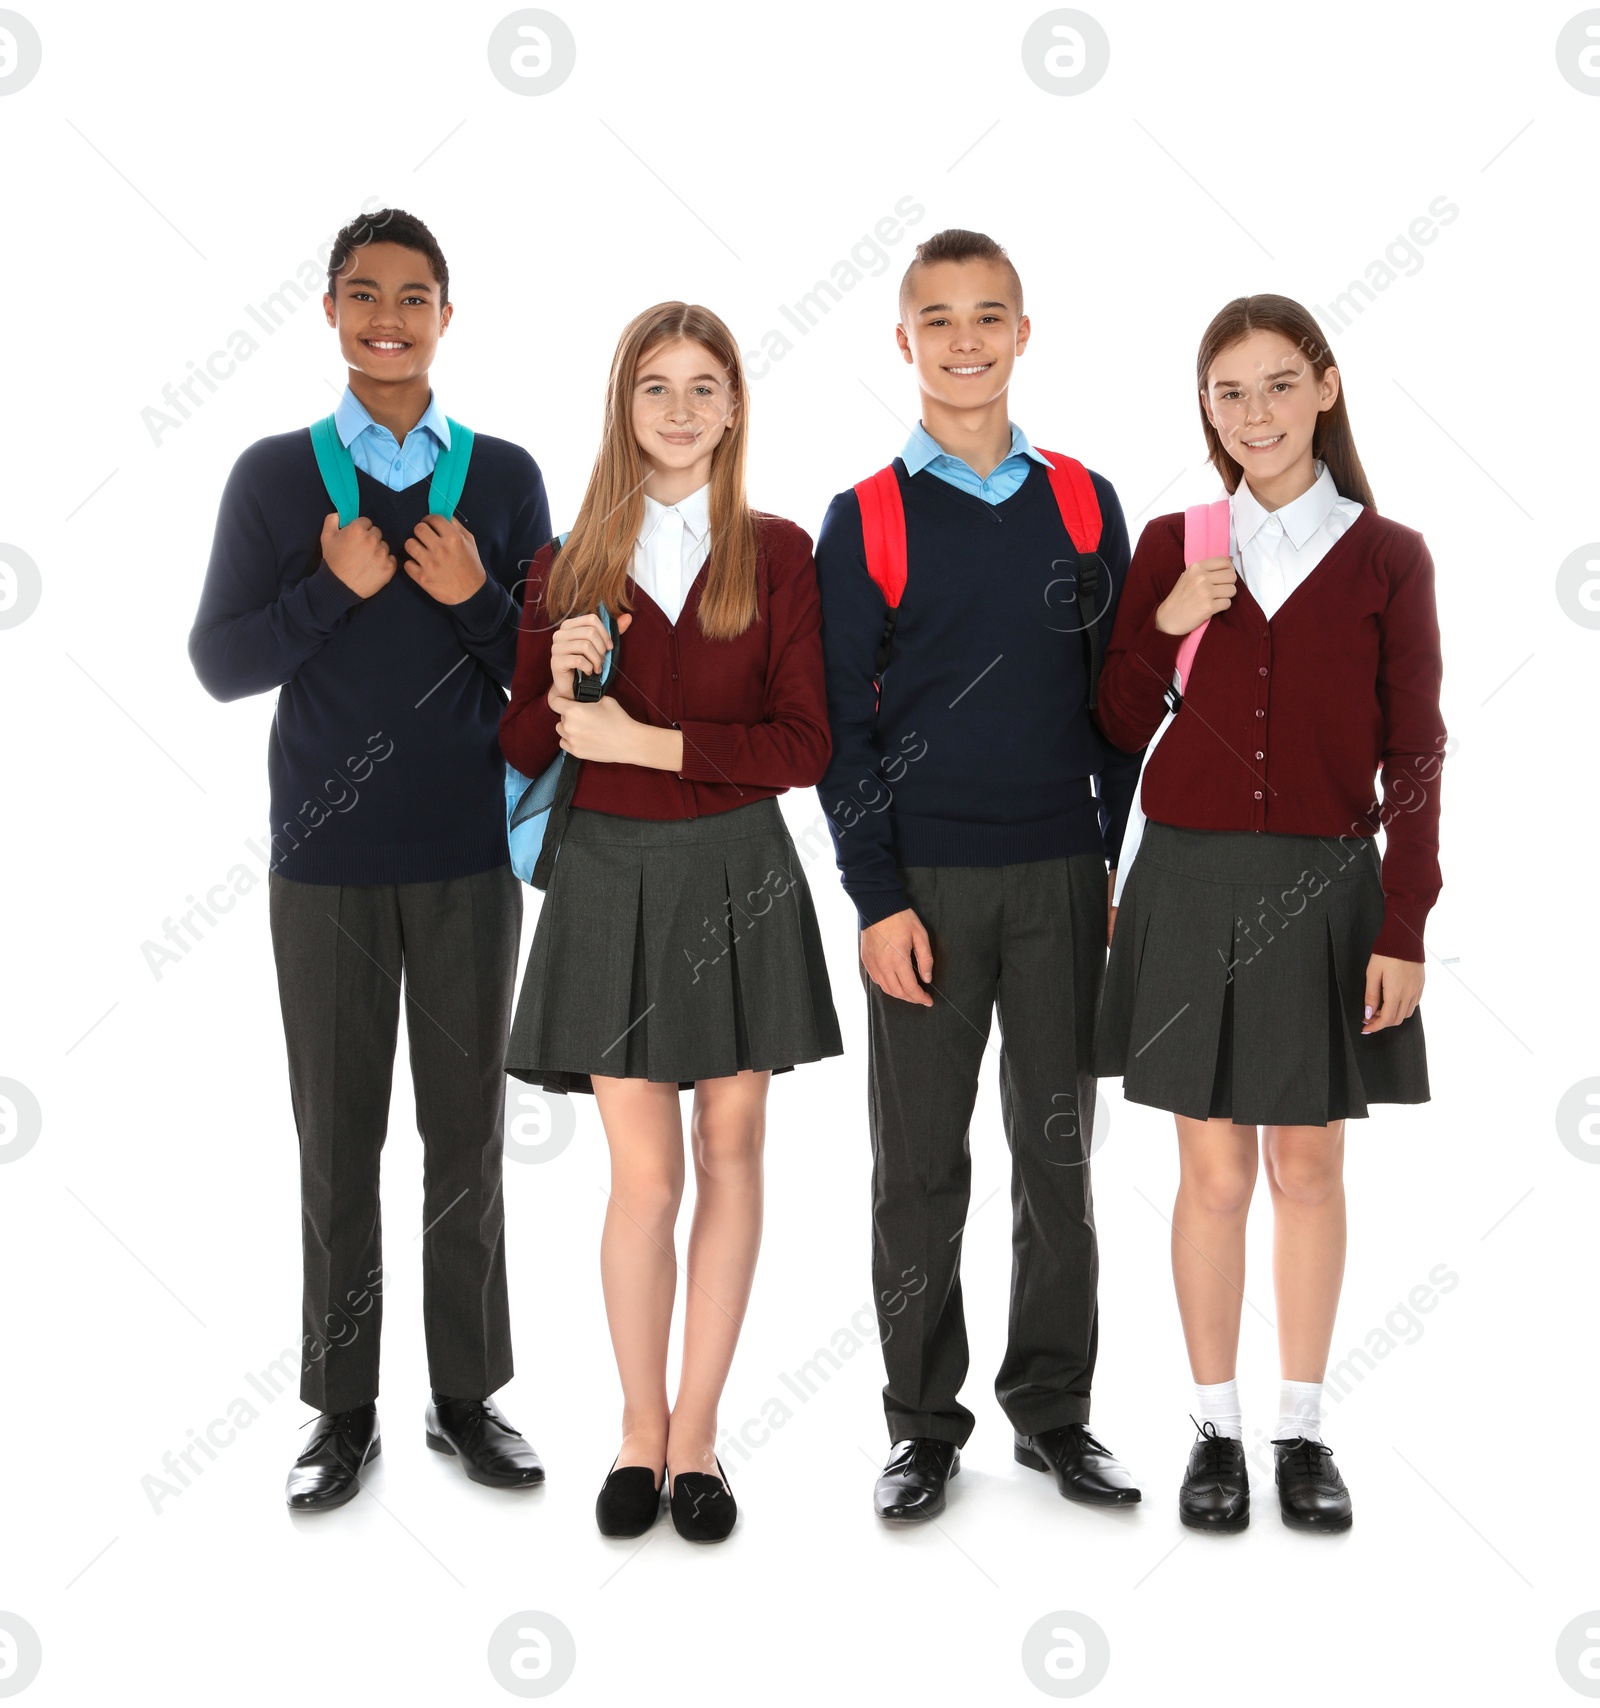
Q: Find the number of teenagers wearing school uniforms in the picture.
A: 4